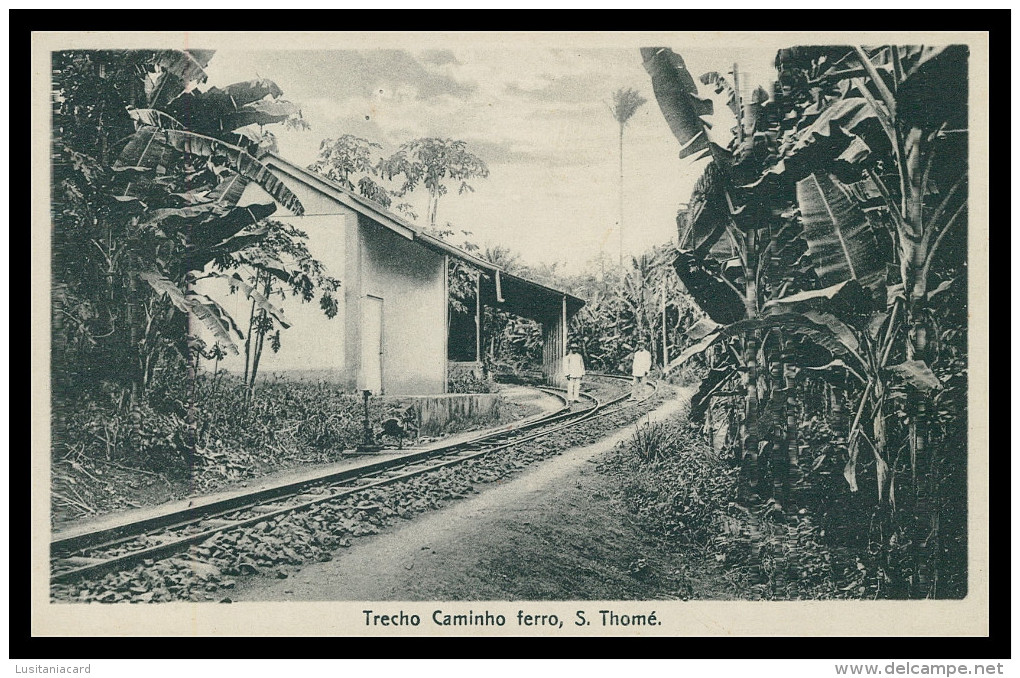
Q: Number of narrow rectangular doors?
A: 1